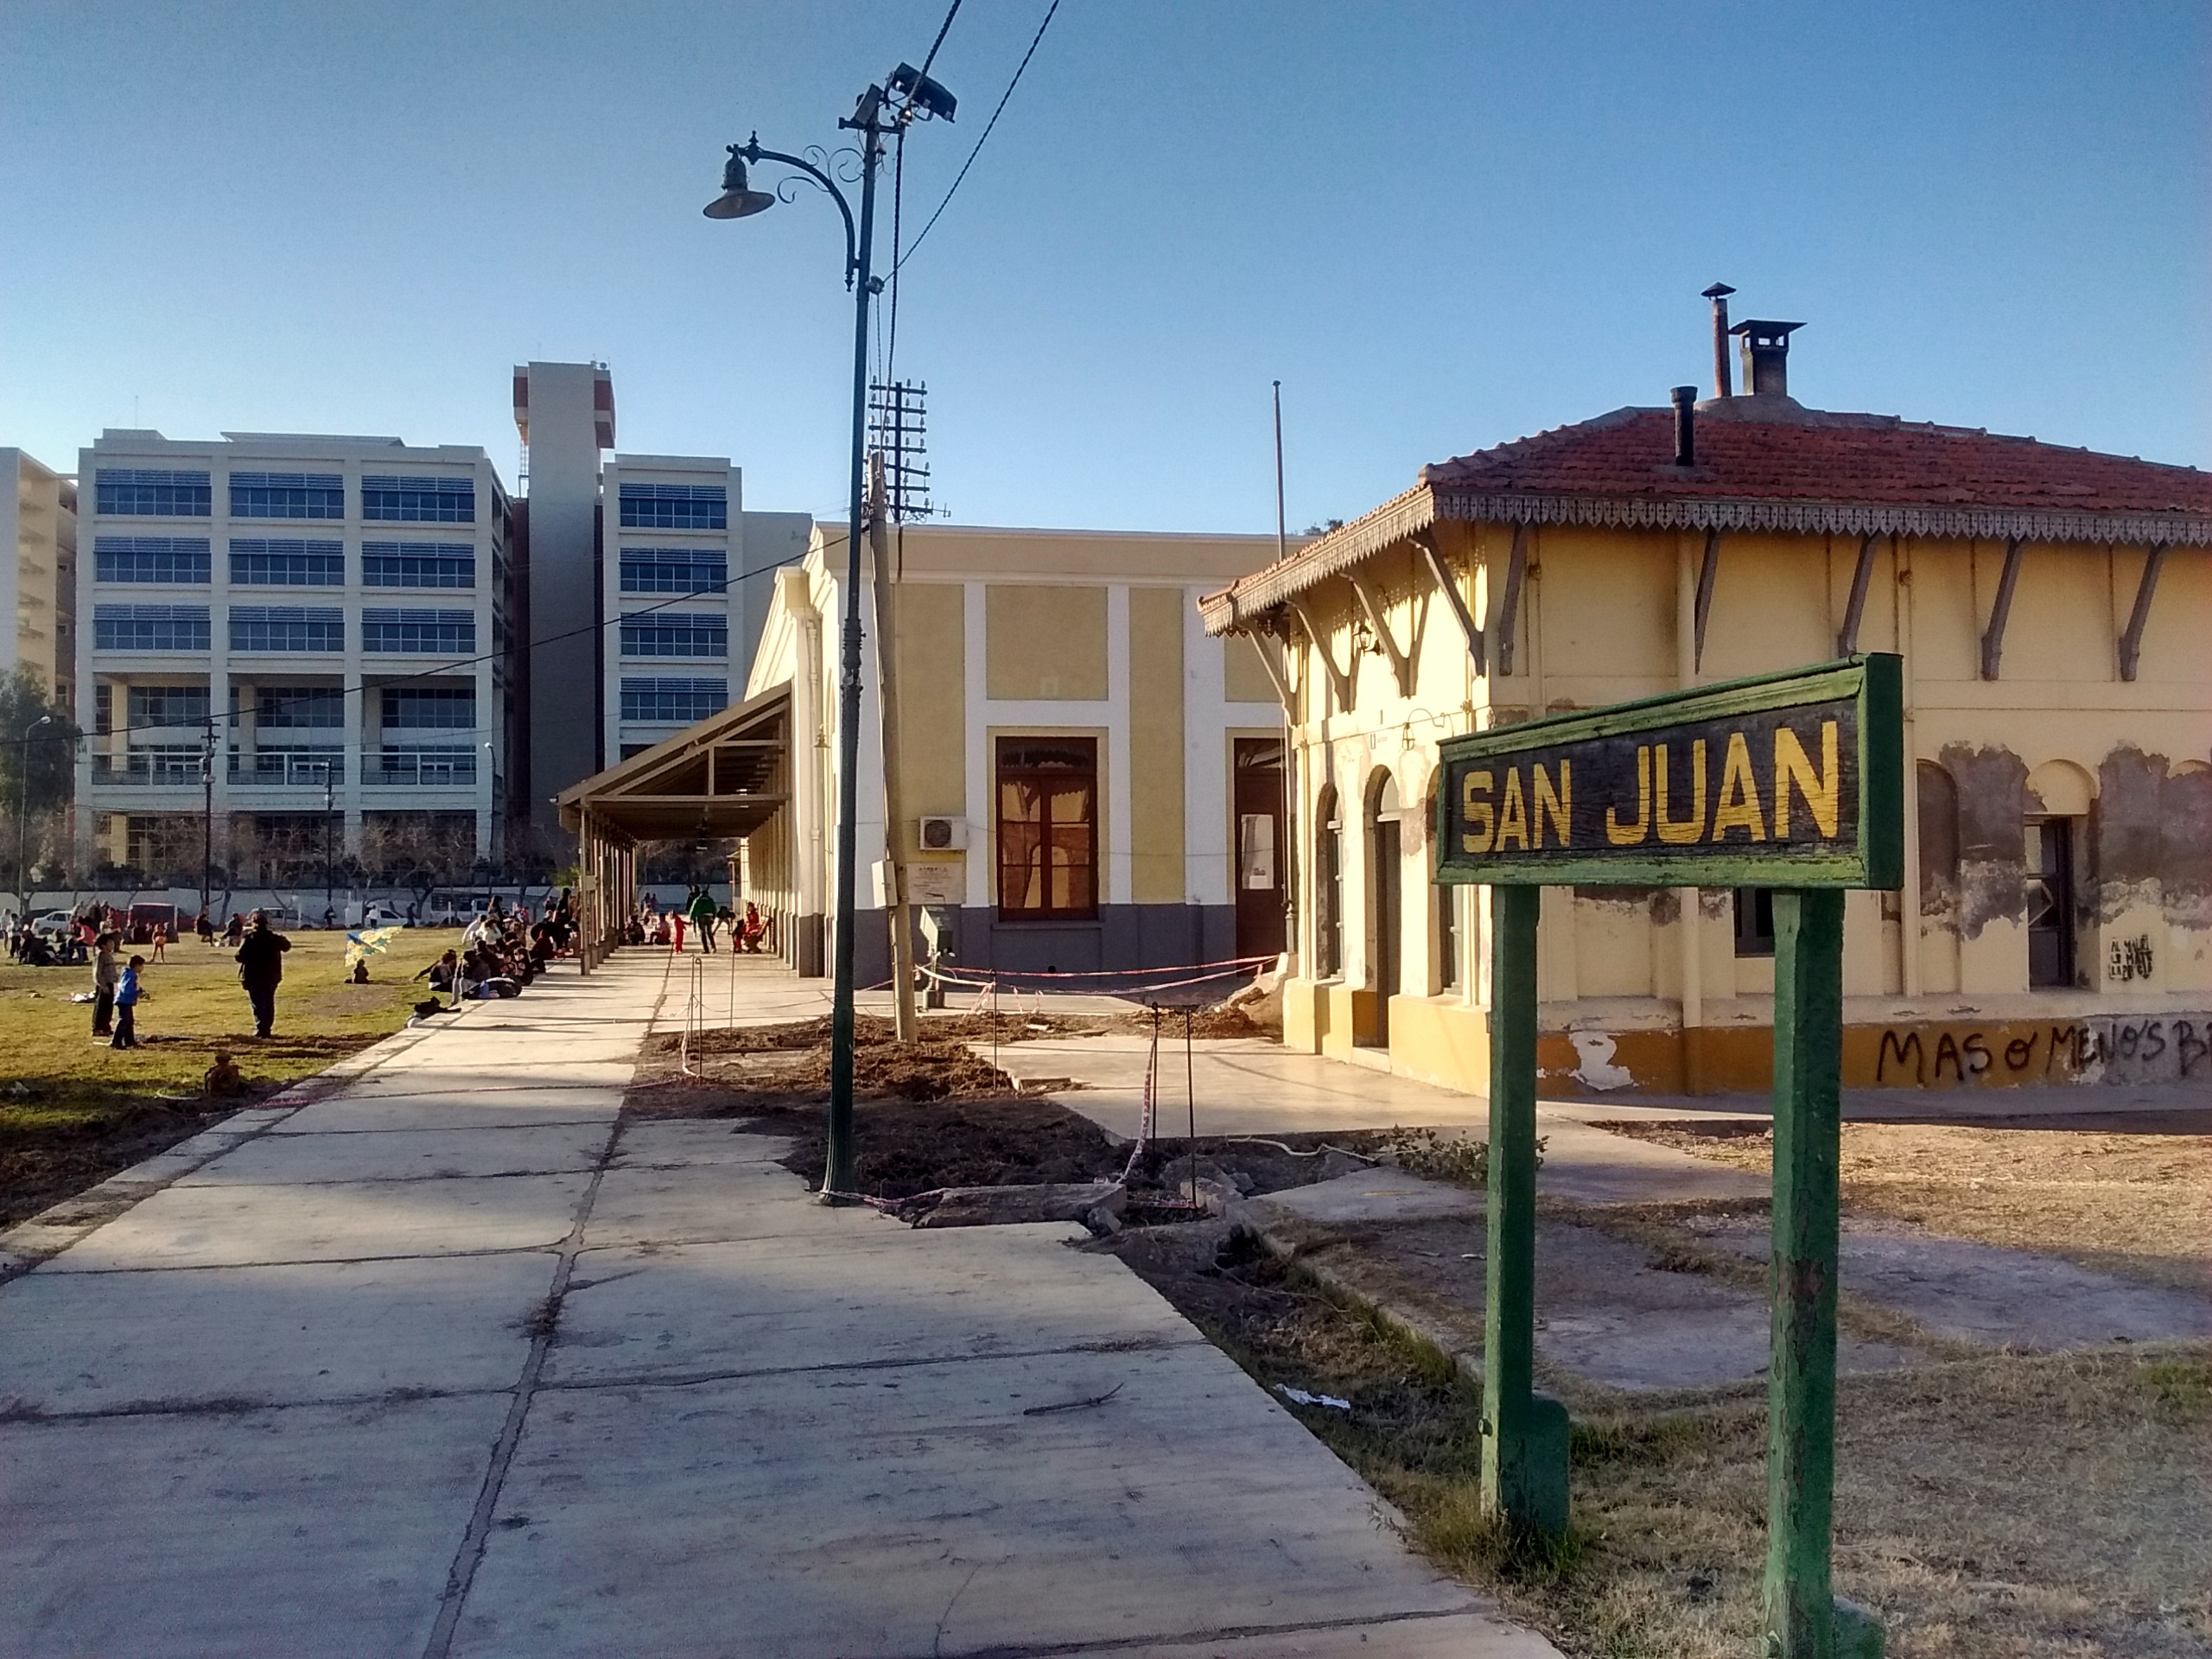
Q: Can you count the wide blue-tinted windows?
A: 13